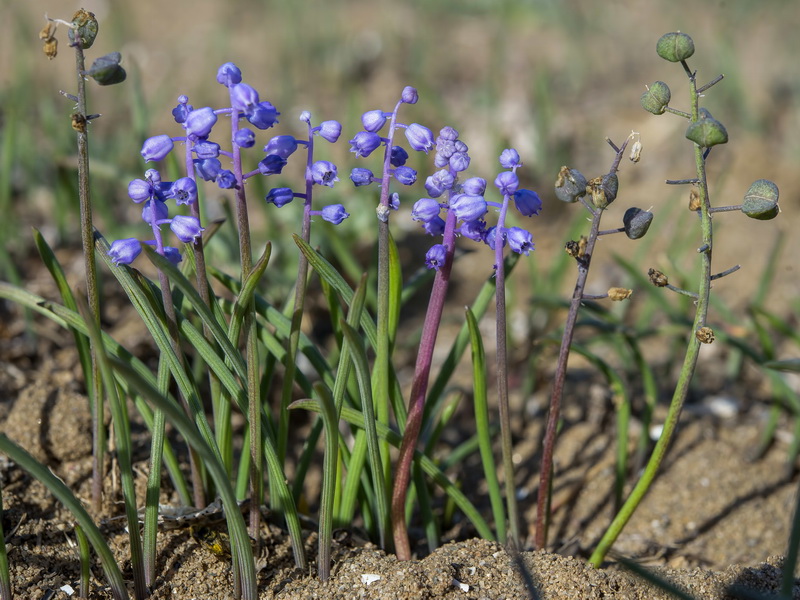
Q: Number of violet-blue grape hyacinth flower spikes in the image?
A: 7